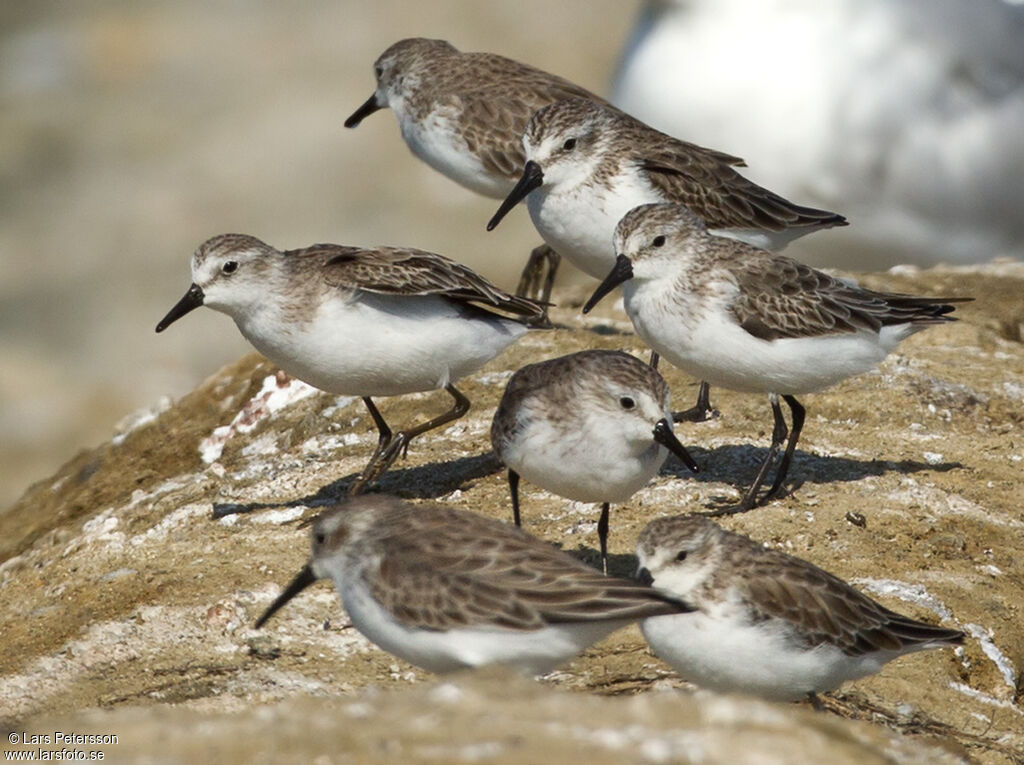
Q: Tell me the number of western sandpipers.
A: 7